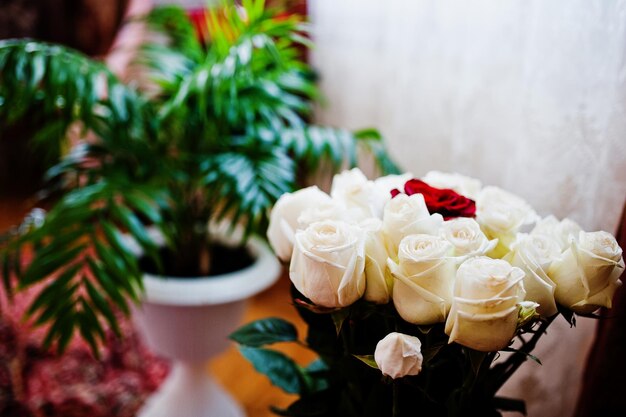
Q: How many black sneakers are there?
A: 0